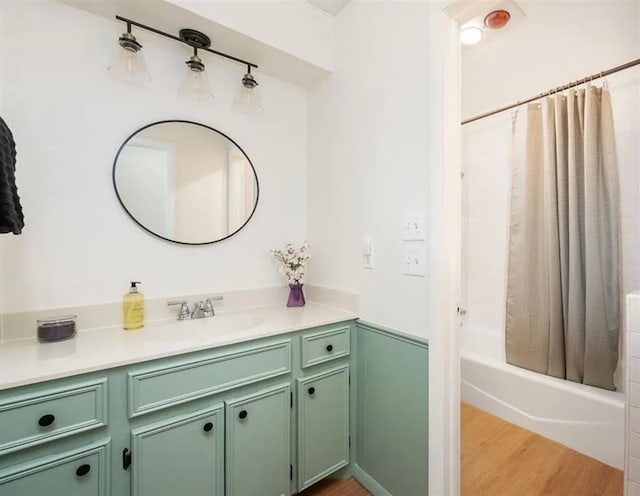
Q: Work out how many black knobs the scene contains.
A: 6